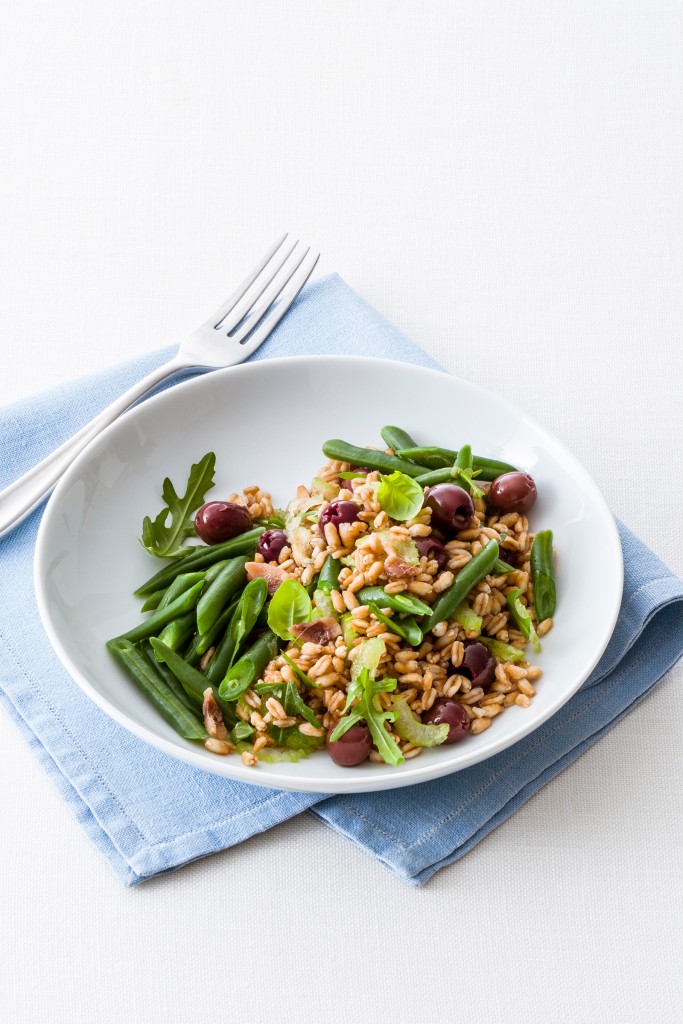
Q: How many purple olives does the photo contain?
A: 11